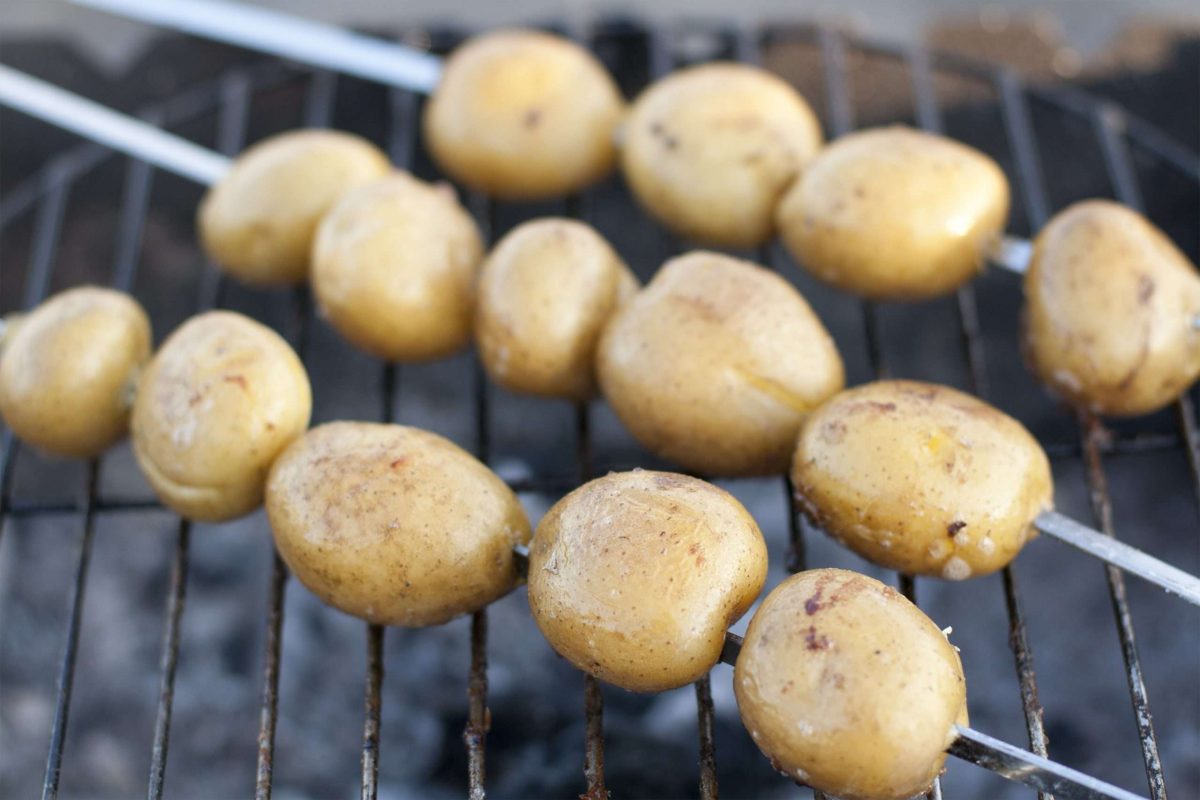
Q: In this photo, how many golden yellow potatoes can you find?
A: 14